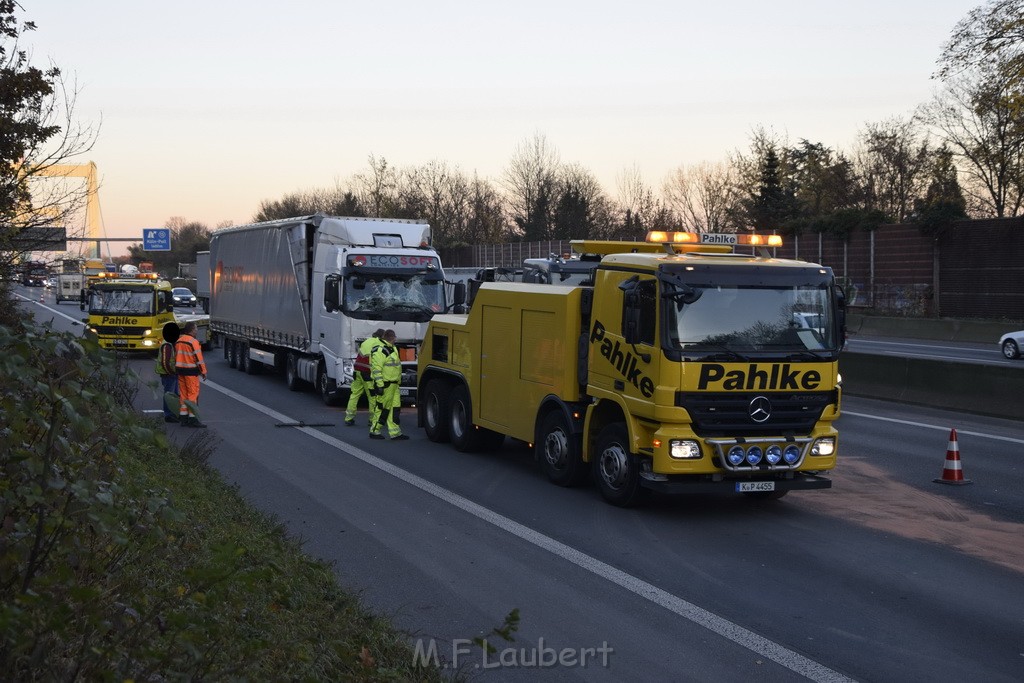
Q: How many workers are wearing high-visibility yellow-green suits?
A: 2